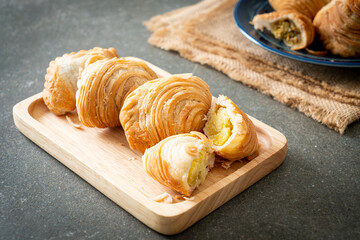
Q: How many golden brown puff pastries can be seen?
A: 8